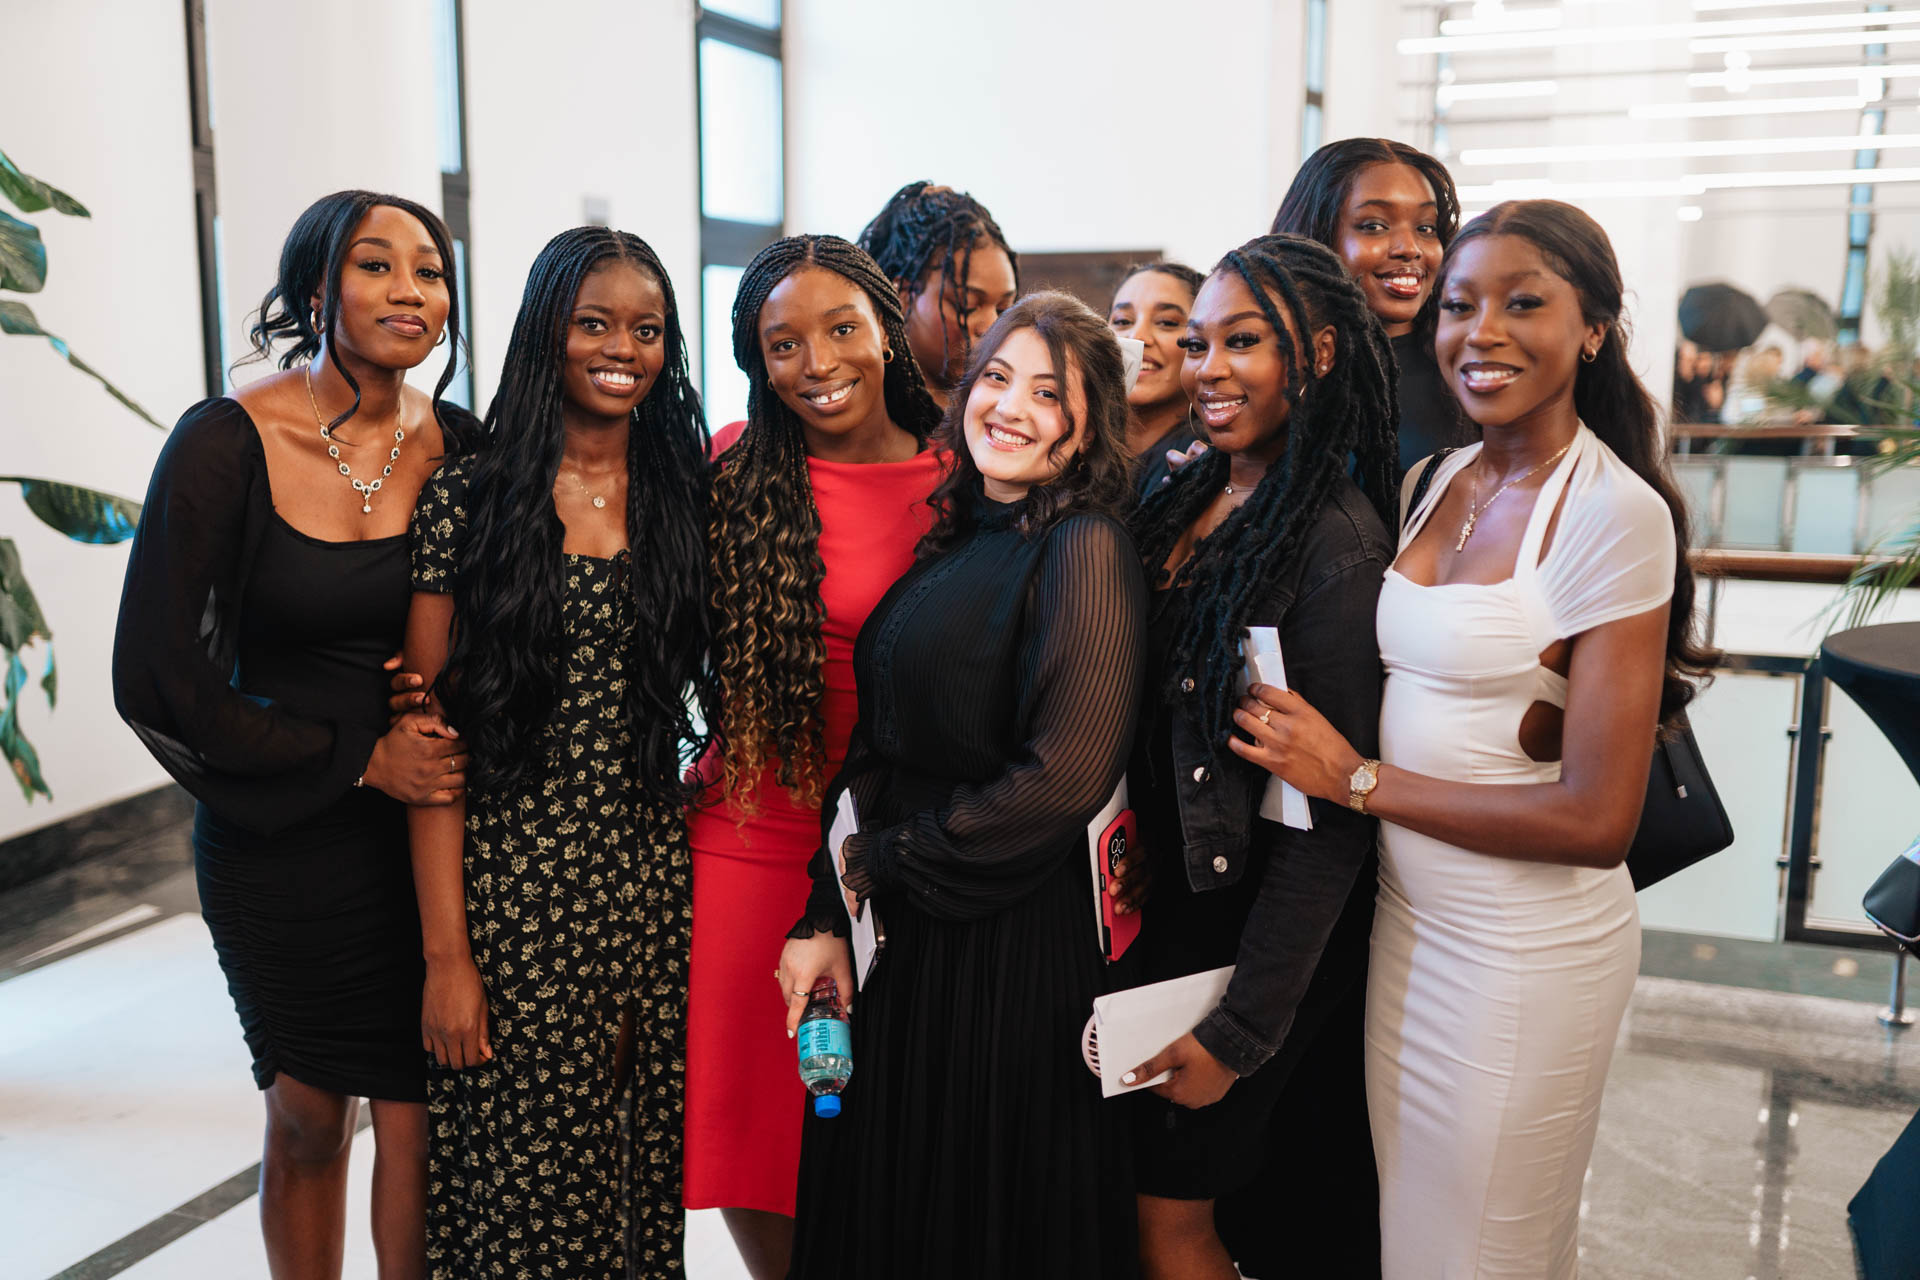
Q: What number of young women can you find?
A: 9